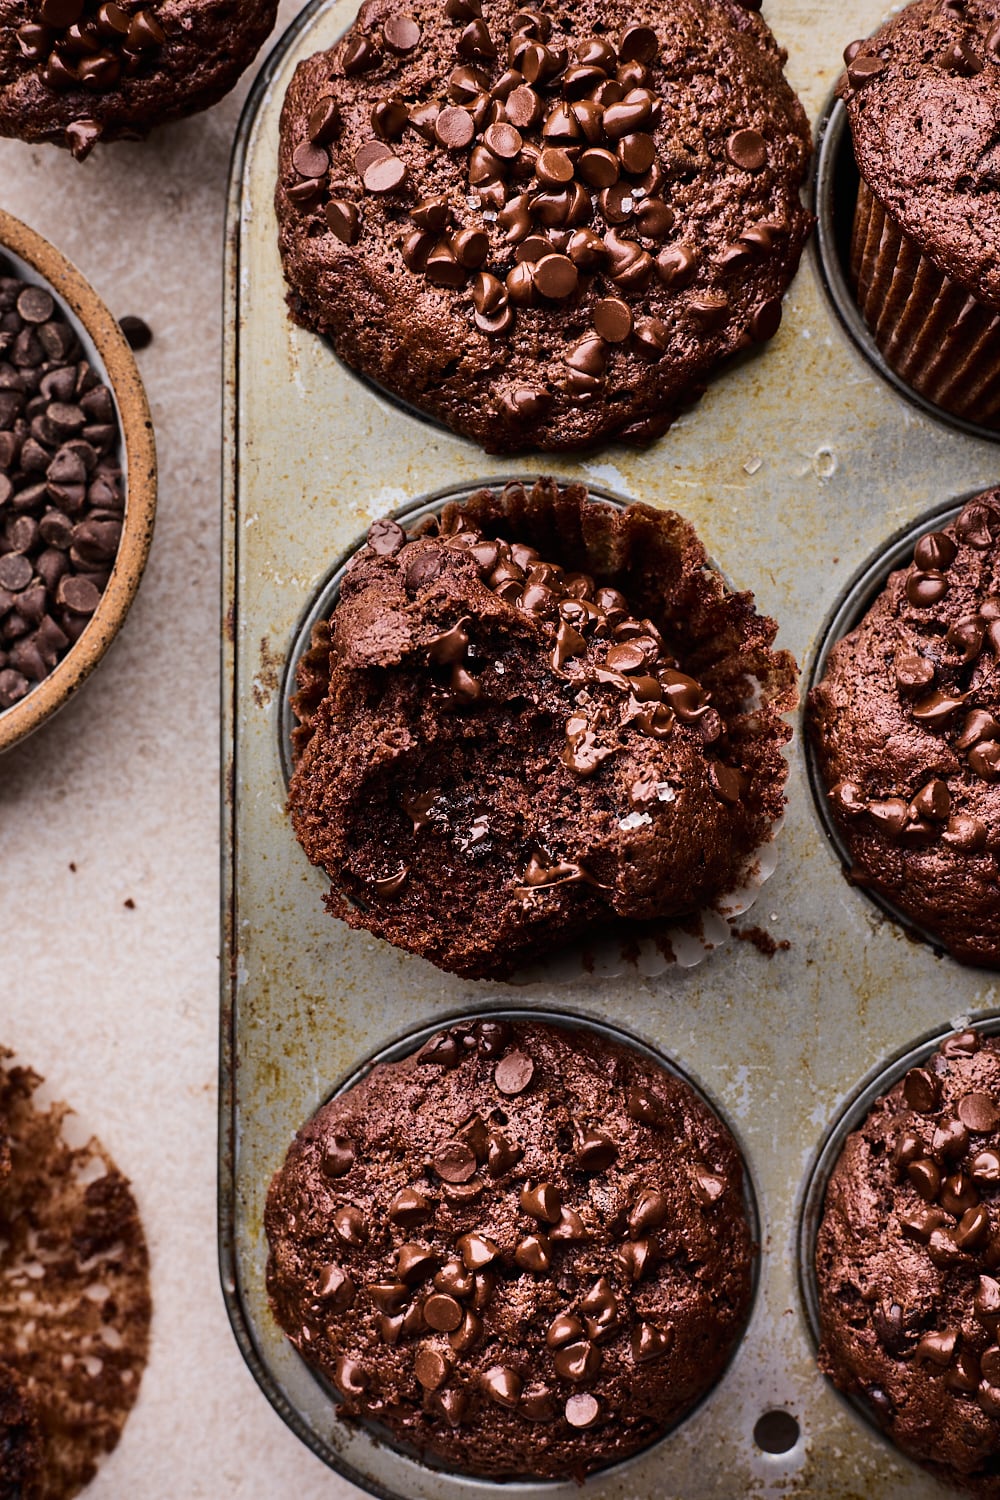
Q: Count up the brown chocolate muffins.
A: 7